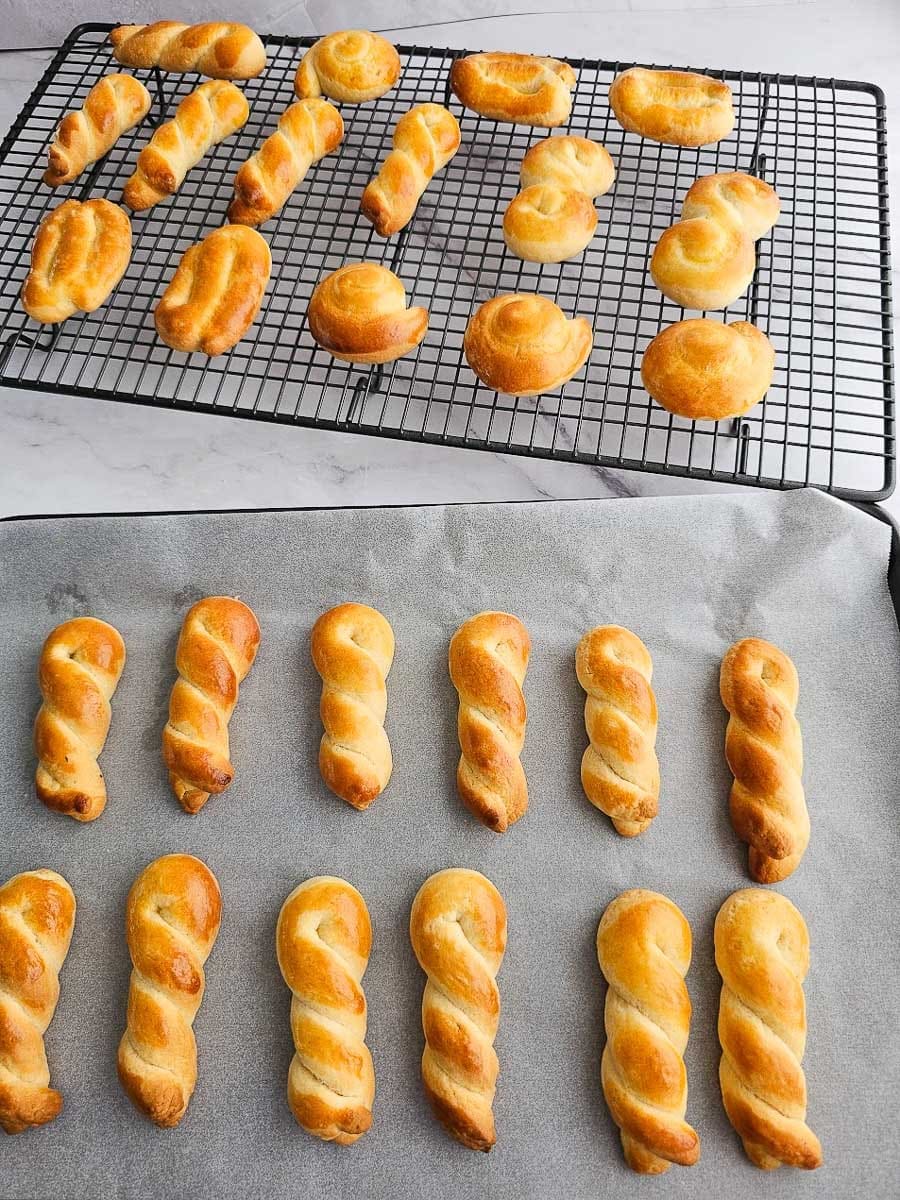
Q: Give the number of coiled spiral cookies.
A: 4